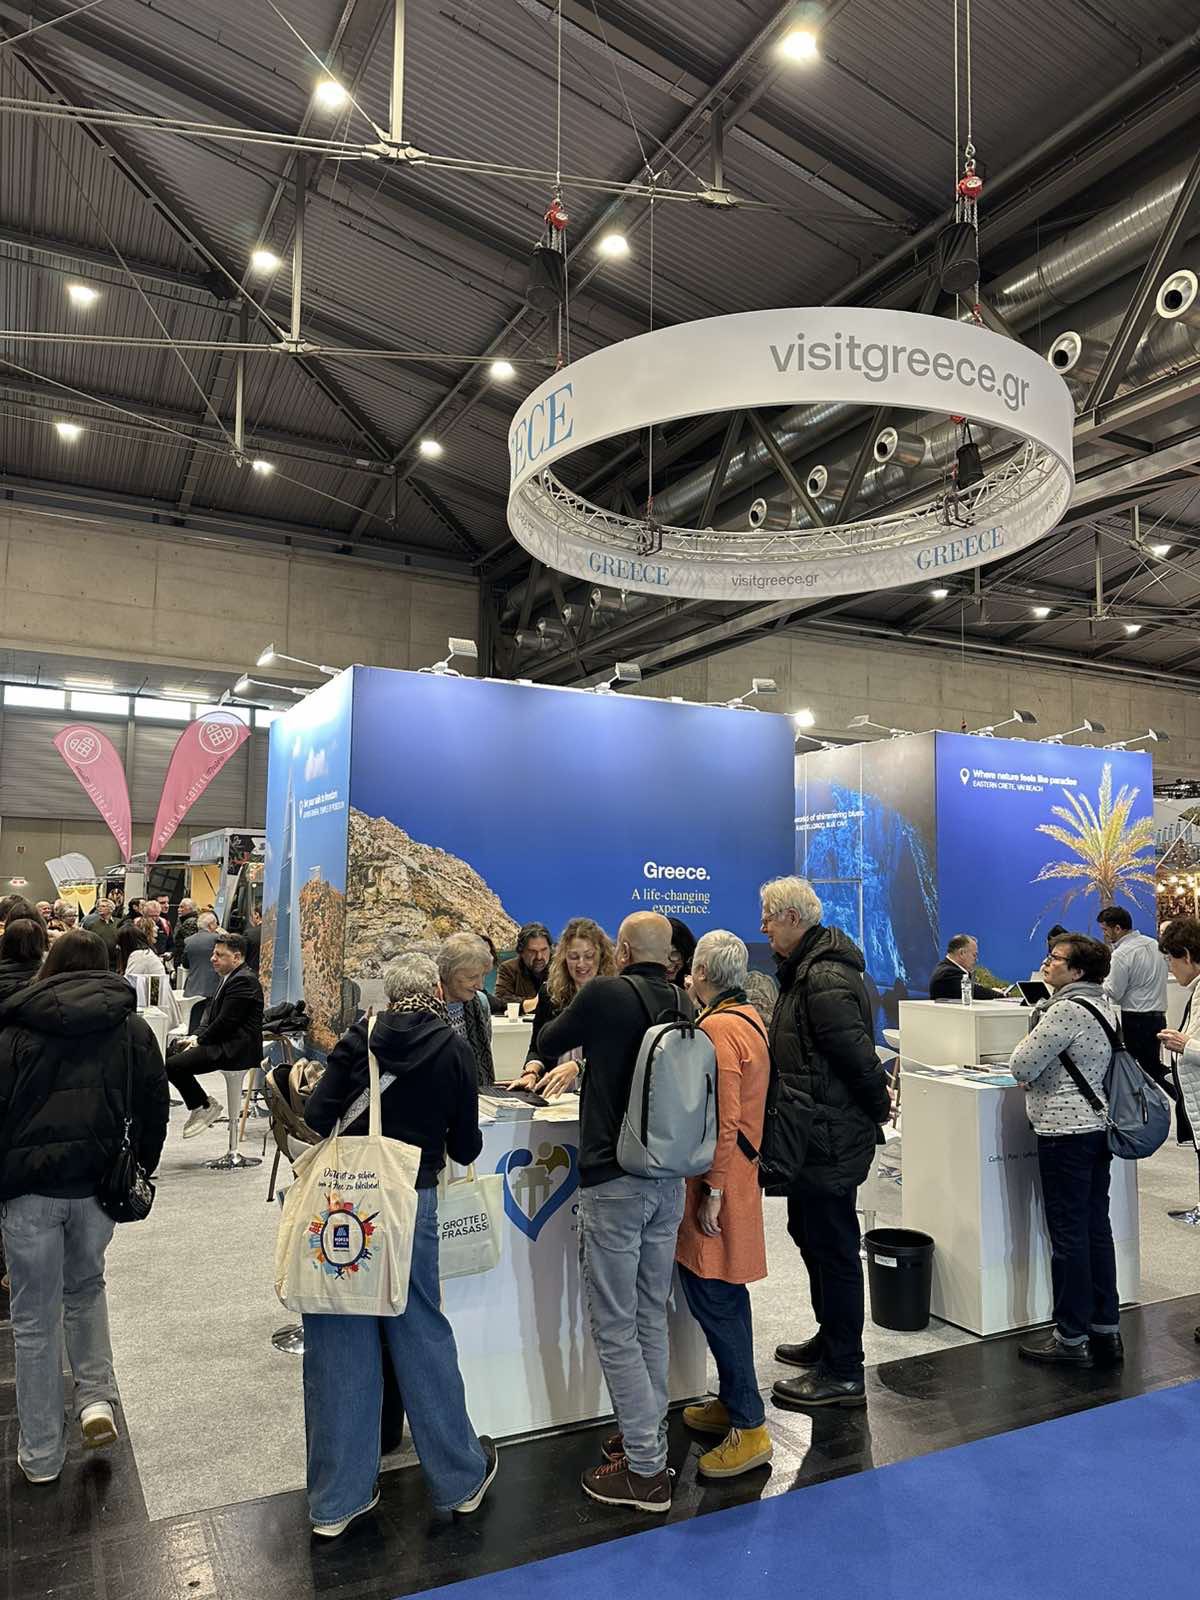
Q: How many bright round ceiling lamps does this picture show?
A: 13